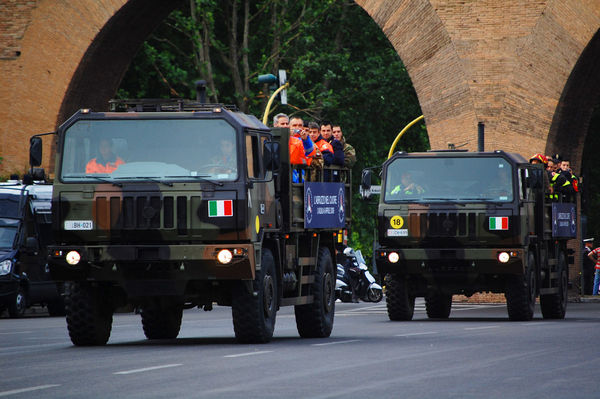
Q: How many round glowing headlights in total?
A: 4